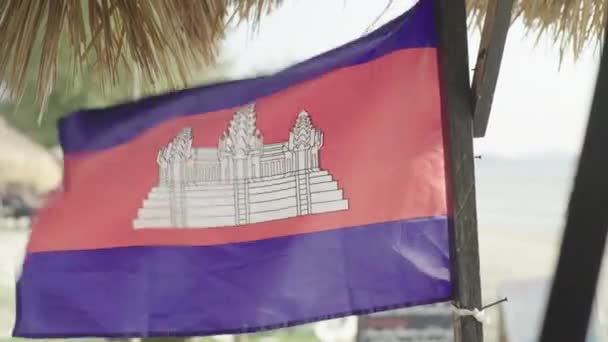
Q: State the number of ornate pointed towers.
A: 3